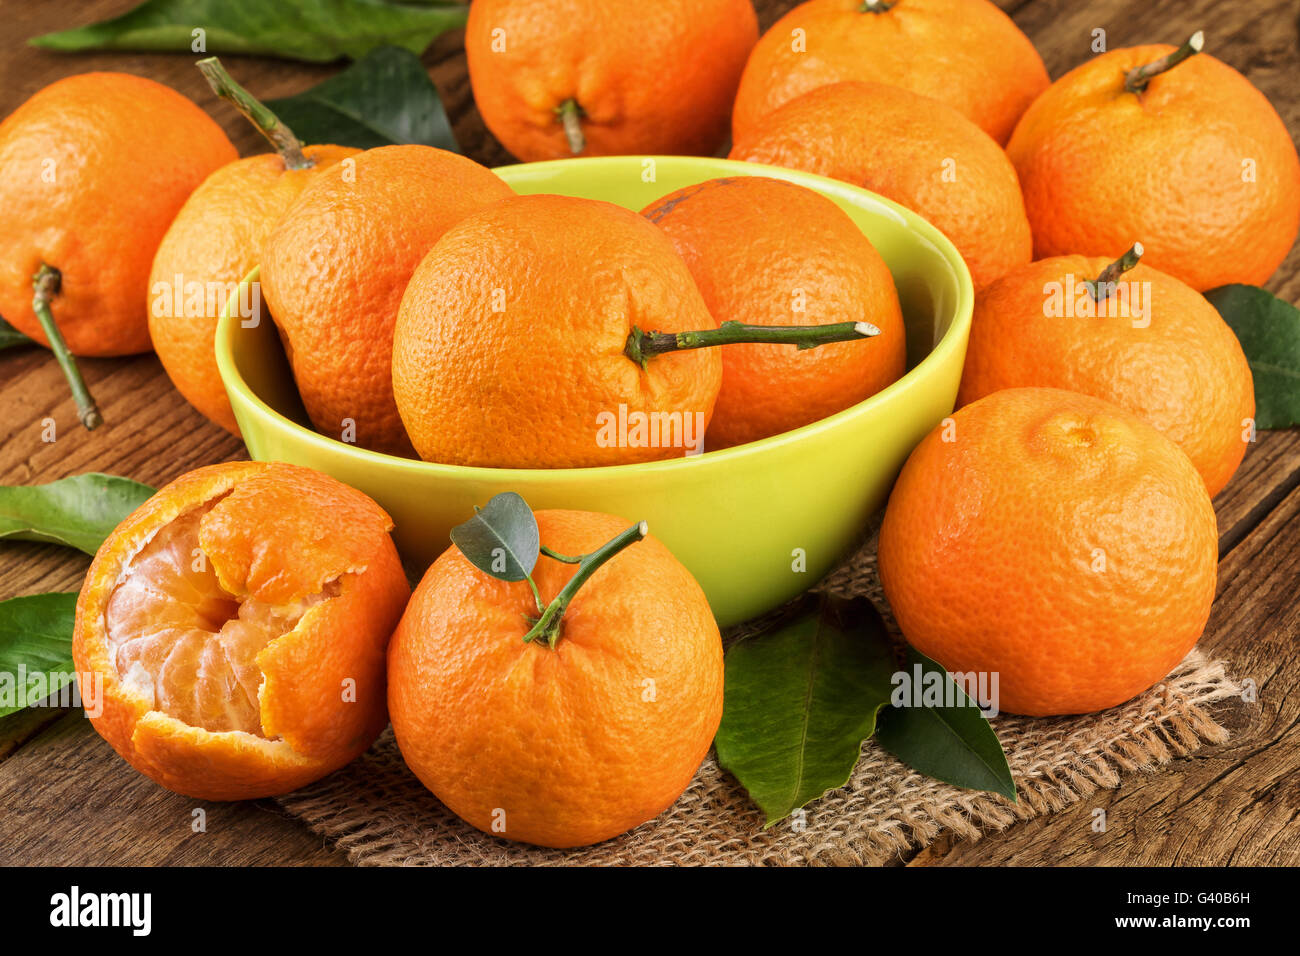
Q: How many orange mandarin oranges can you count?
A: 13